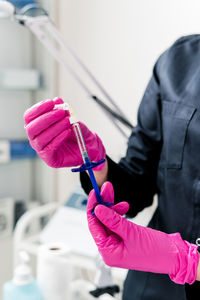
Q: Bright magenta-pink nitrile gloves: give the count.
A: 2